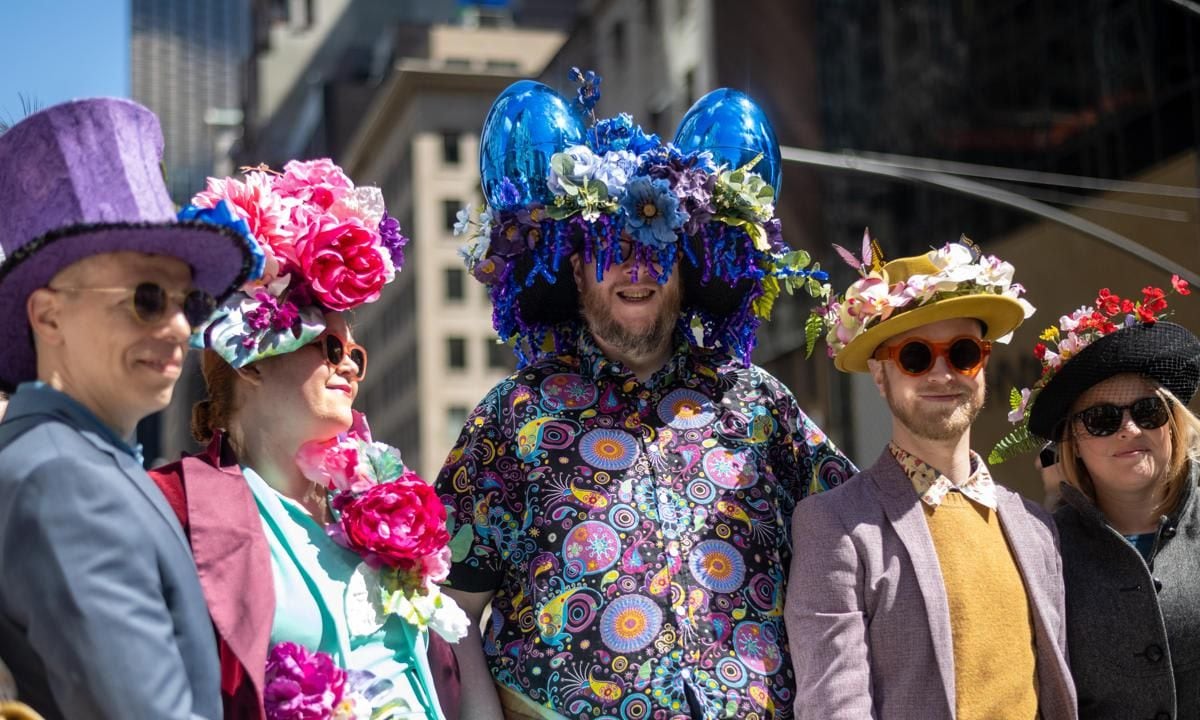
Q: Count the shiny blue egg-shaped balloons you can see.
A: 2